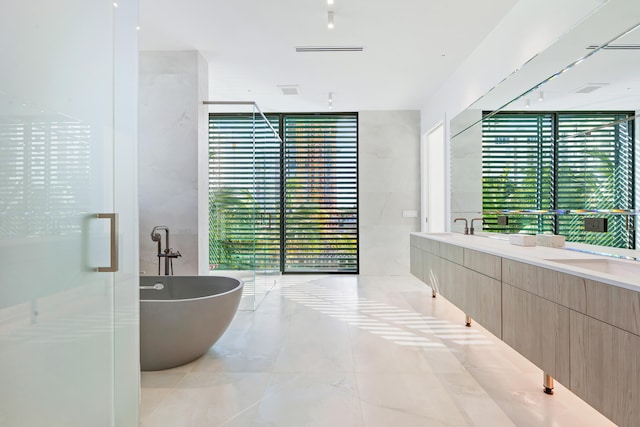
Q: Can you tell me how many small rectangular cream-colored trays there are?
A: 2